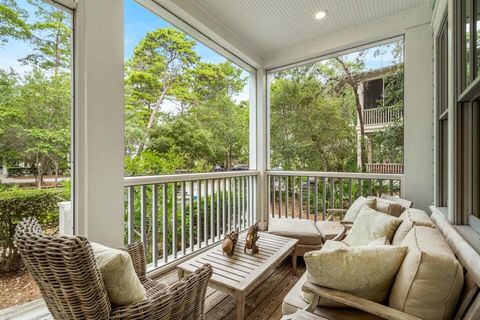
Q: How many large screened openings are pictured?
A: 3